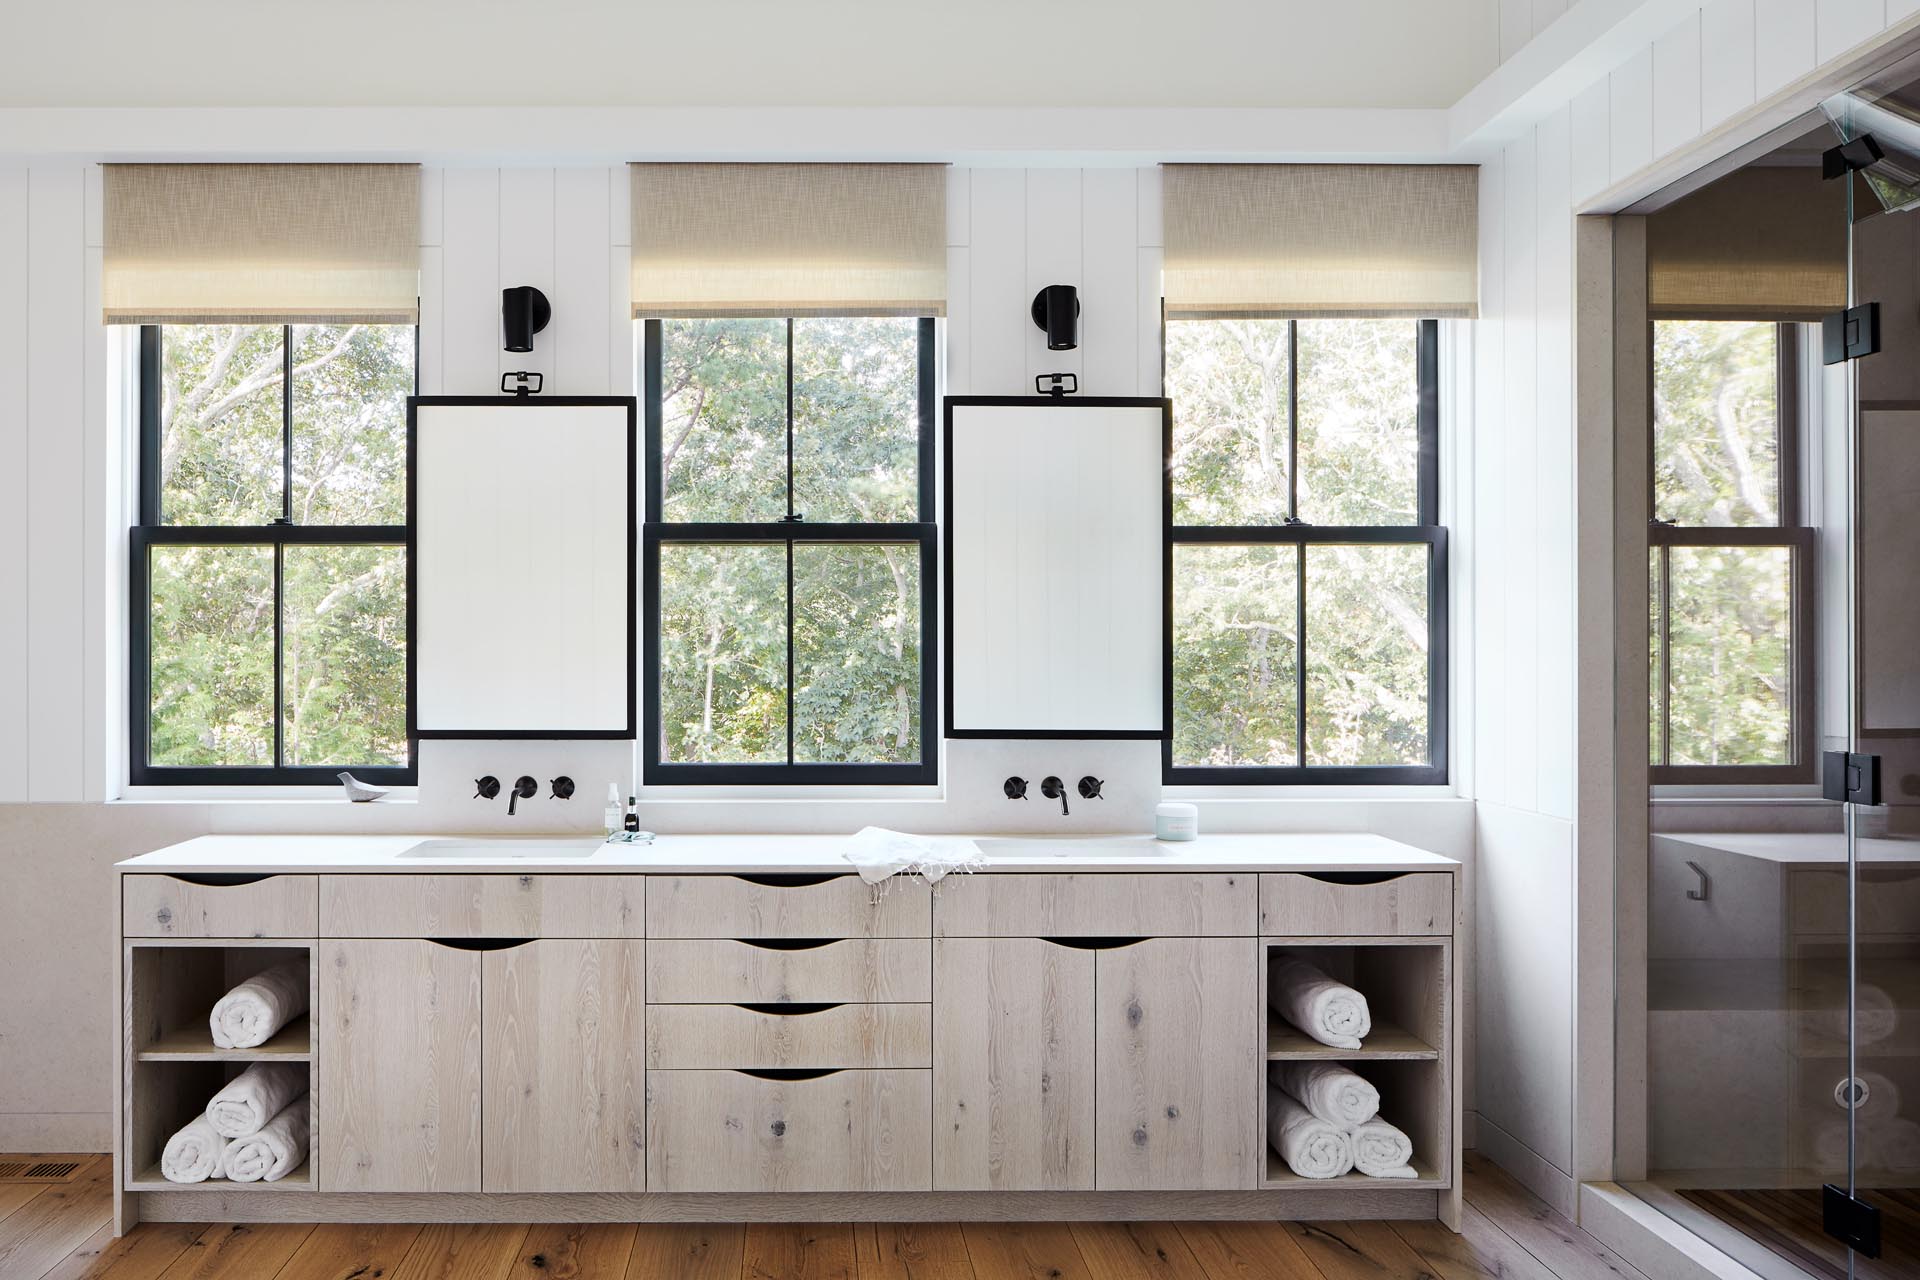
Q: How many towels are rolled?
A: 8